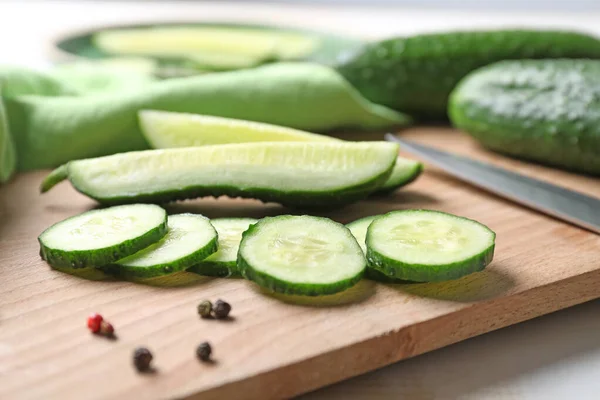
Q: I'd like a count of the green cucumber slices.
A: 6